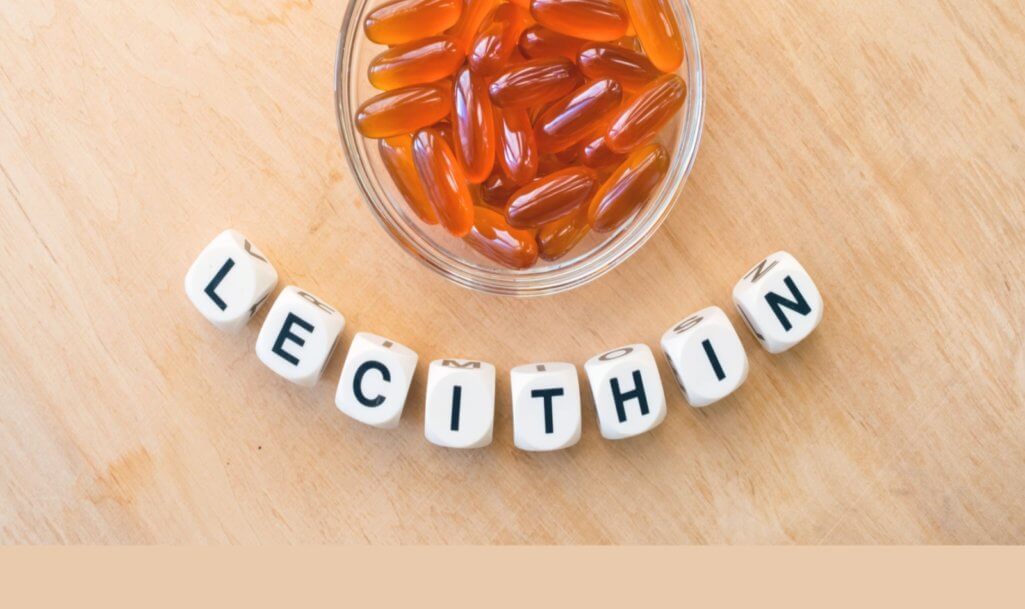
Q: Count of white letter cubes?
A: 8